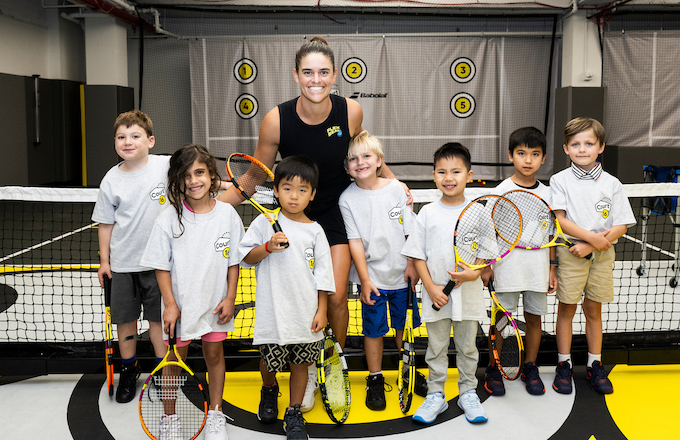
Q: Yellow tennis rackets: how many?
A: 8